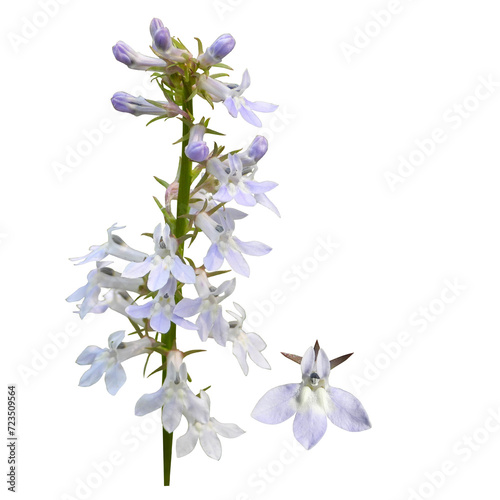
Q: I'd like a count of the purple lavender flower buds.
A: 7